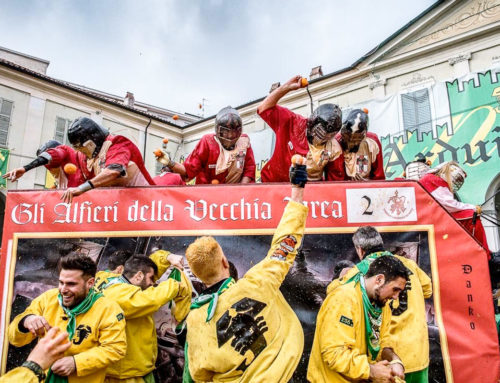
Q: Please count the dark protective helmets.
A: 5